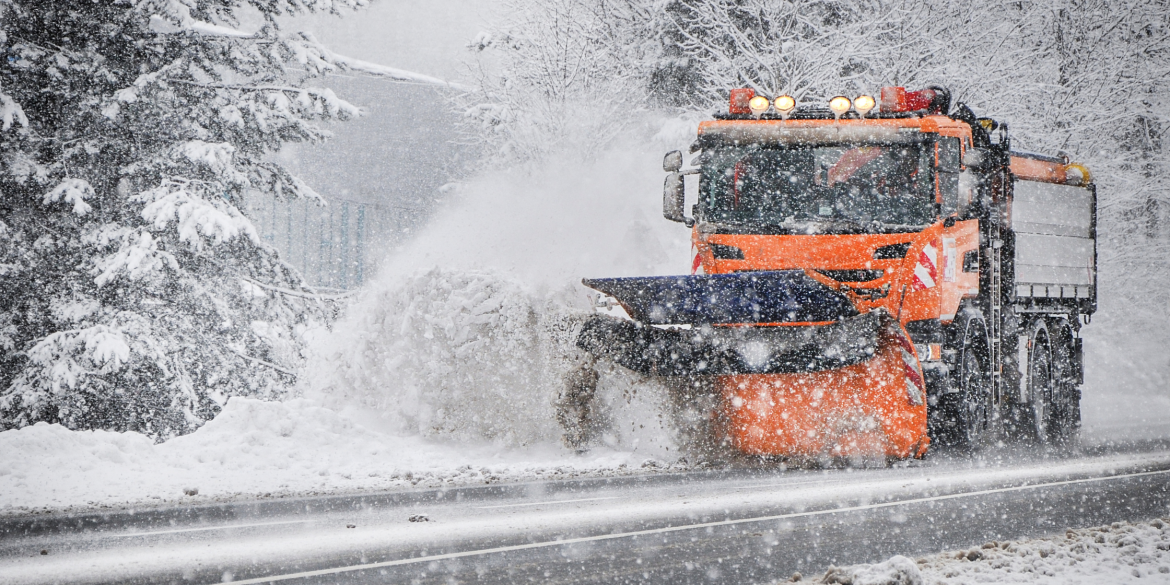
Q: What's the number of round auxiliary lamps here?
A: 4